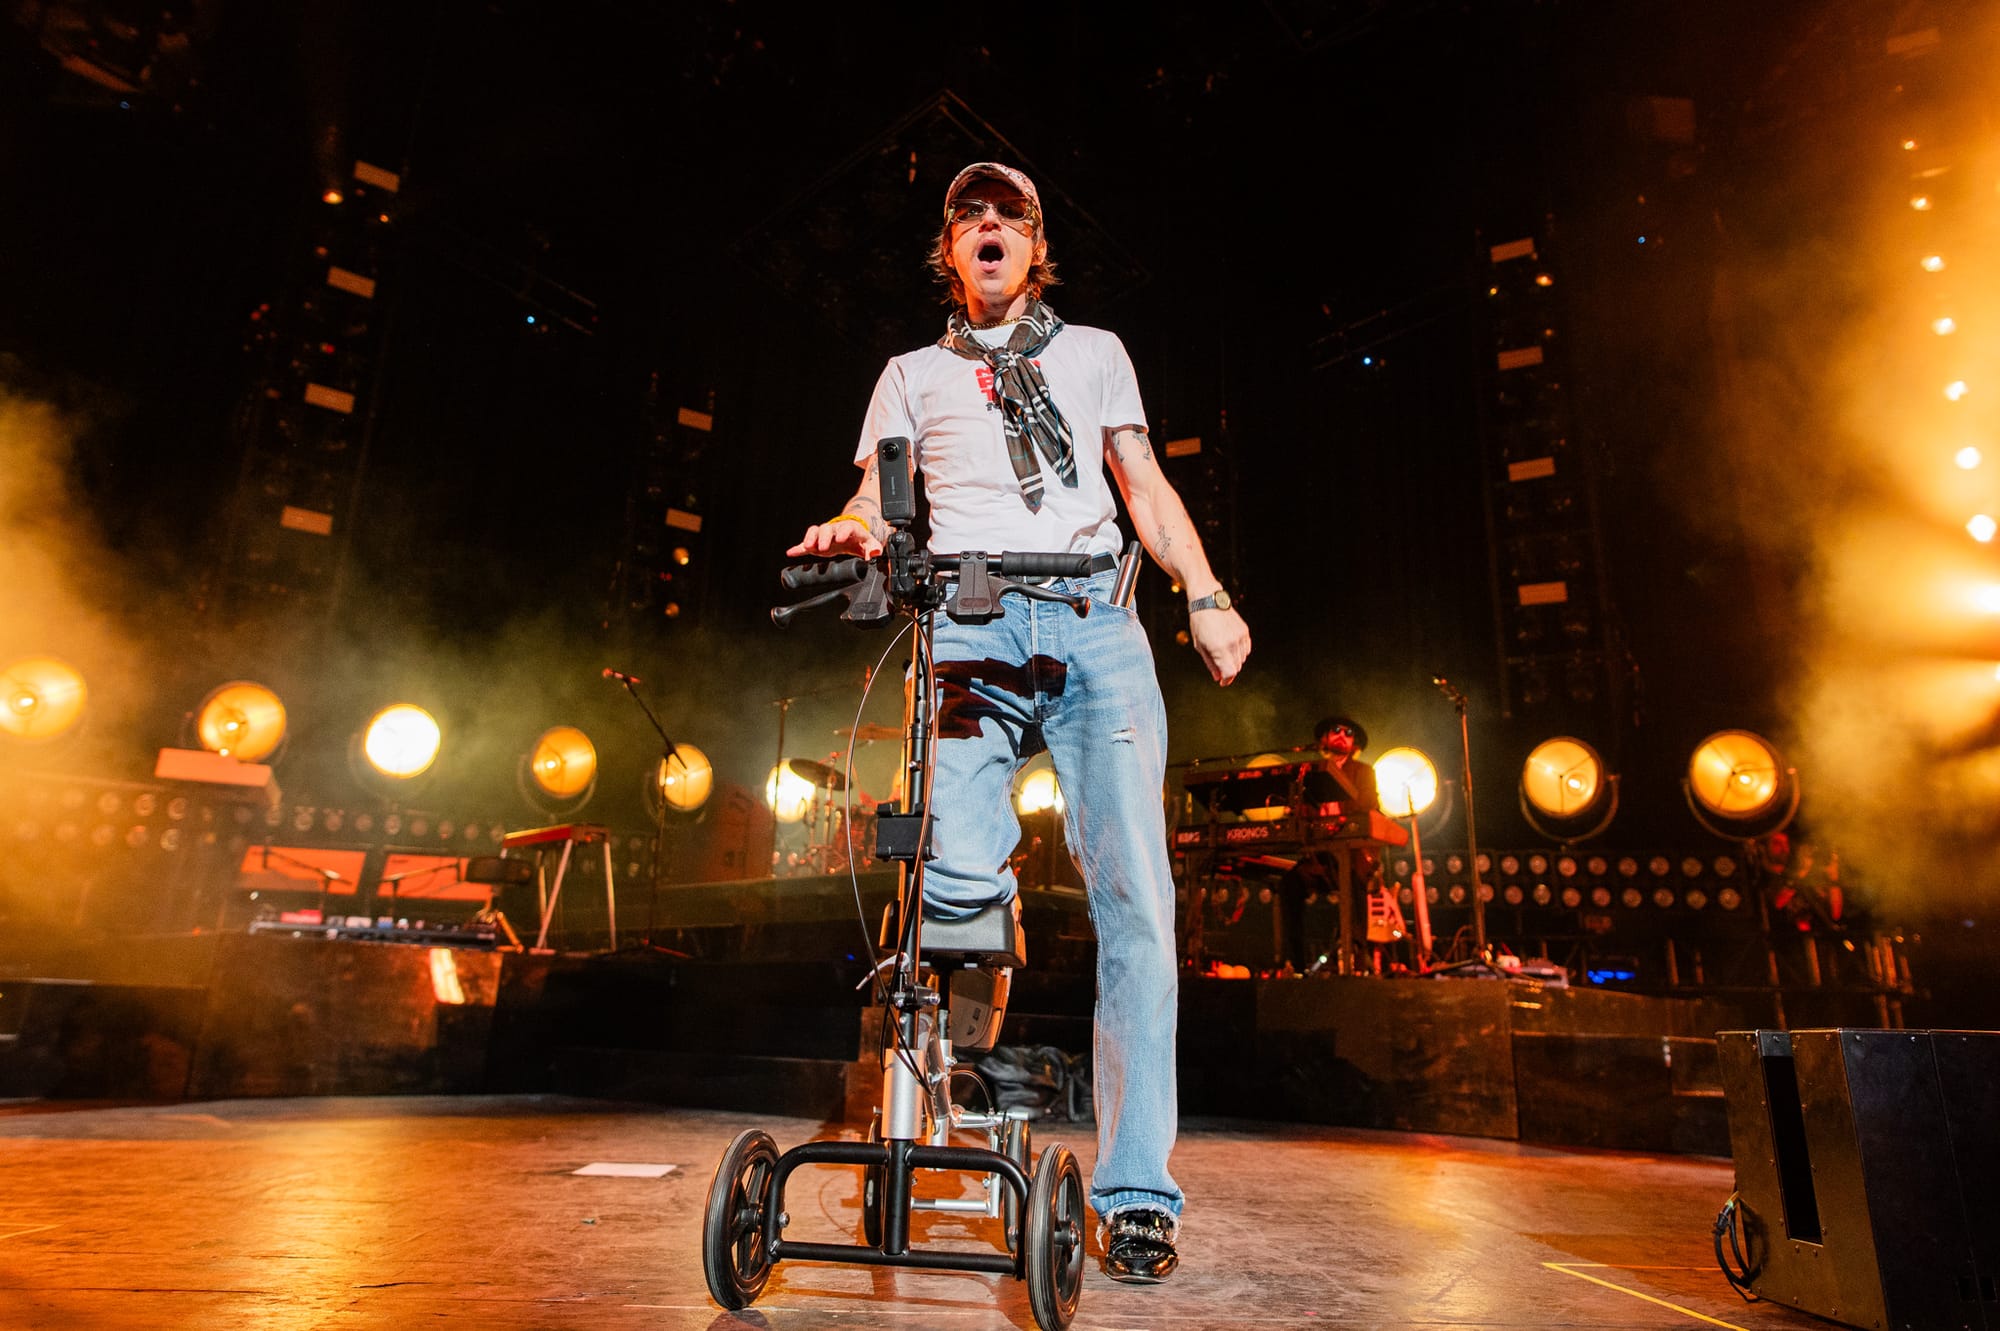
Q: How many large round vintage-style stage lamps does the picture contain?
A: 11